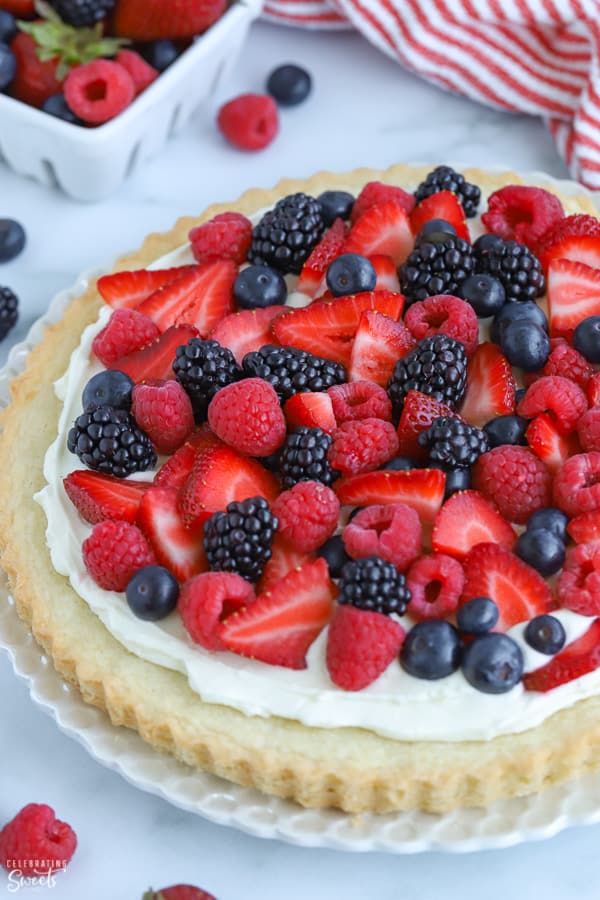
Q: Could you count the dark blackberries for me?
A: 14